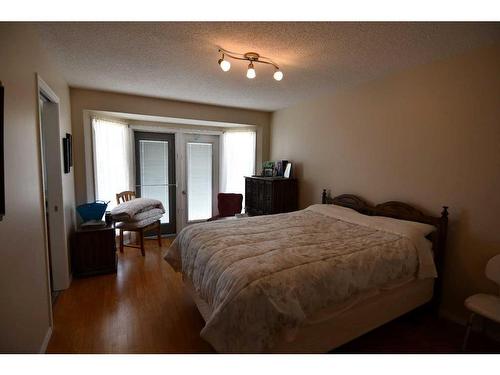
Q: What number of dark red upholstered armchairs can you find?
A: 1